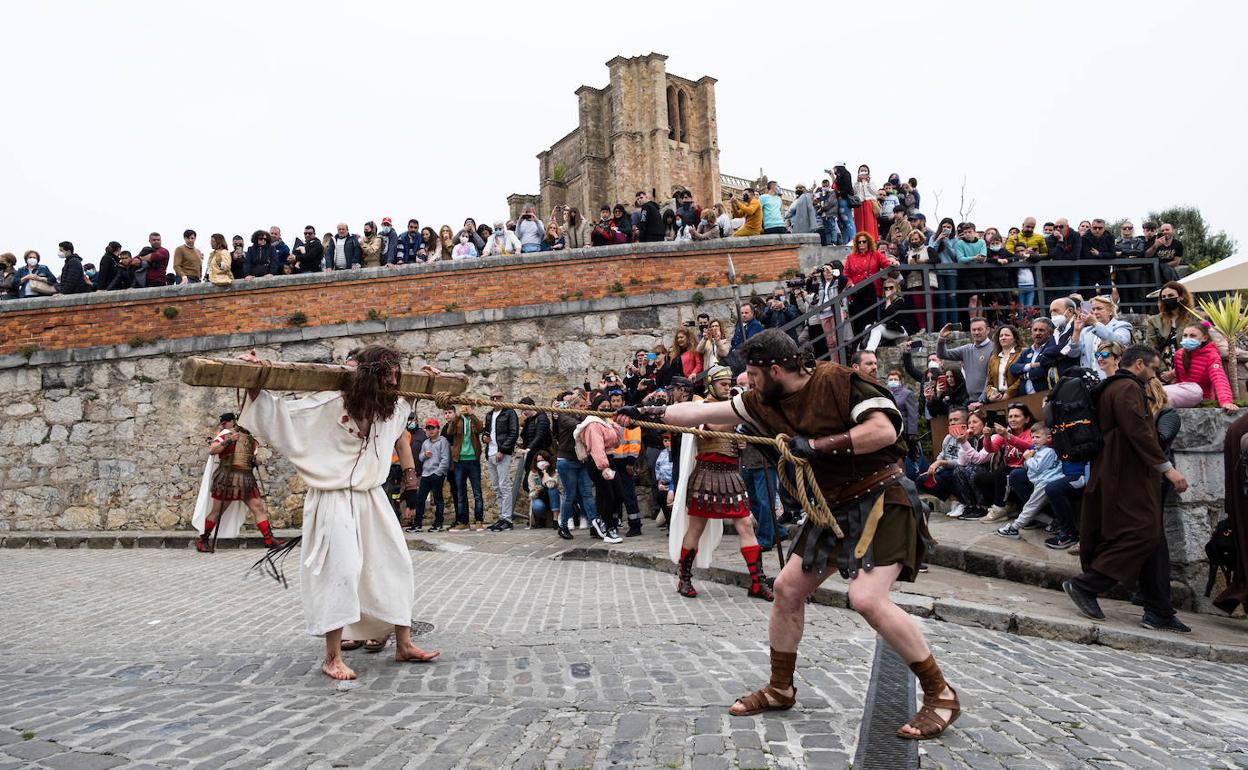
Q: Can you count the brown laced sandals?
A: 2